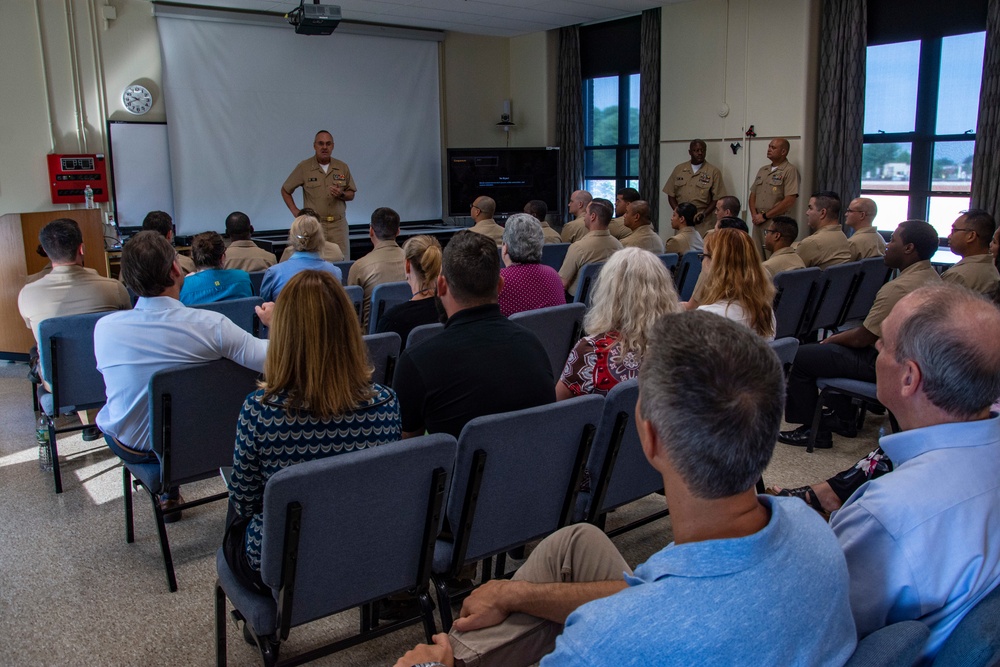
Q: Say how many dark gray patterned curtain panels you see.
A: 4